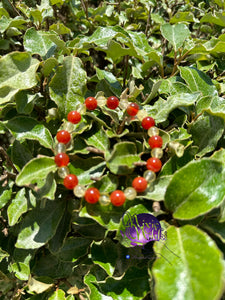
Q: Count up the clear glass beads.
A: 13